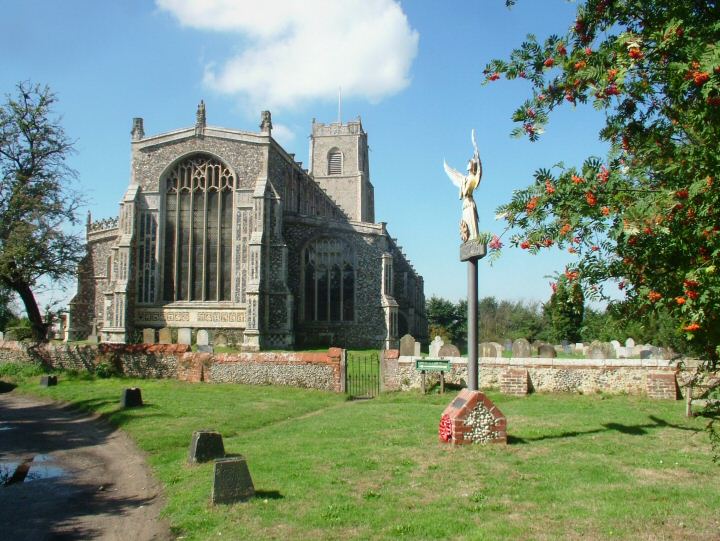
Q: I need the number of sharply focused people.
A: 0